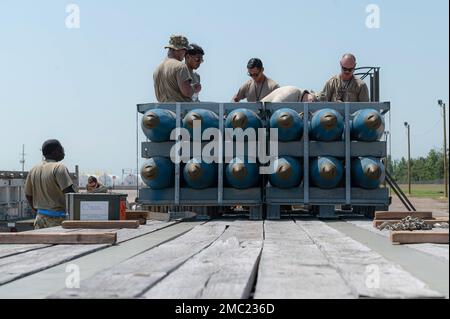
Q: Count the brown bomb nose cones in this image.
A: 12